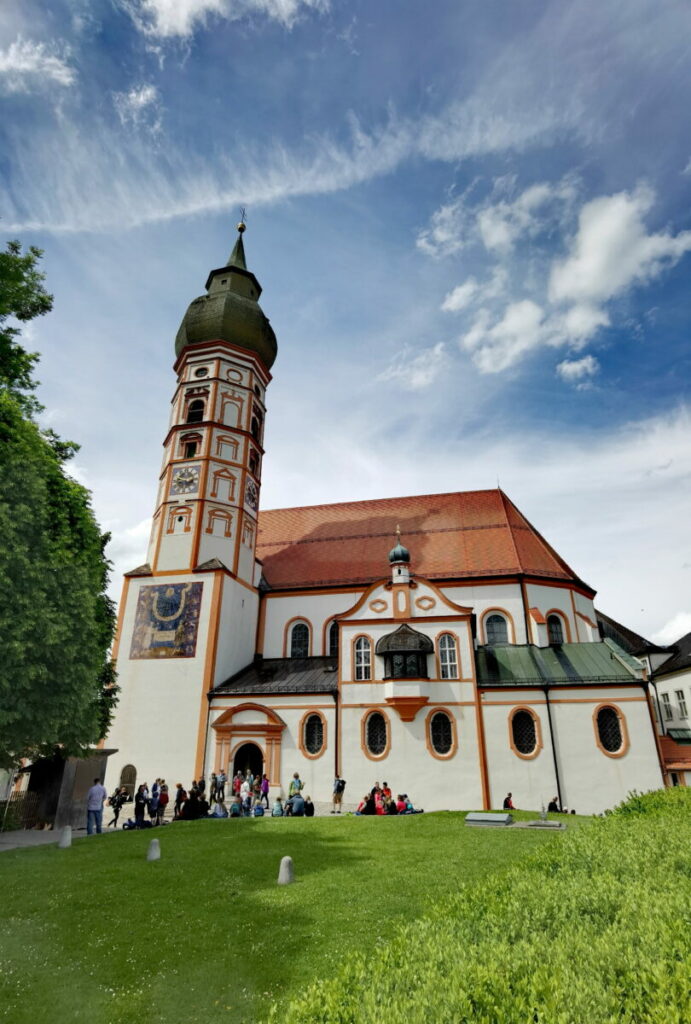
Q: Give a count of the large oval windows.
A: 5